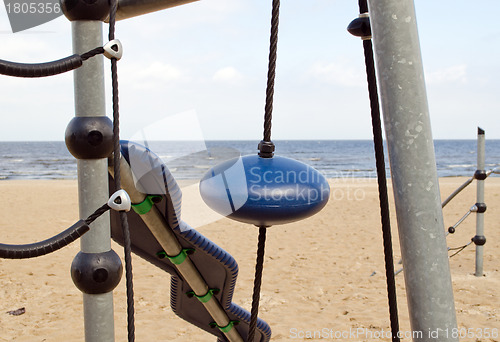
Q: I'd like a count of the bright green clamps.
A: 4